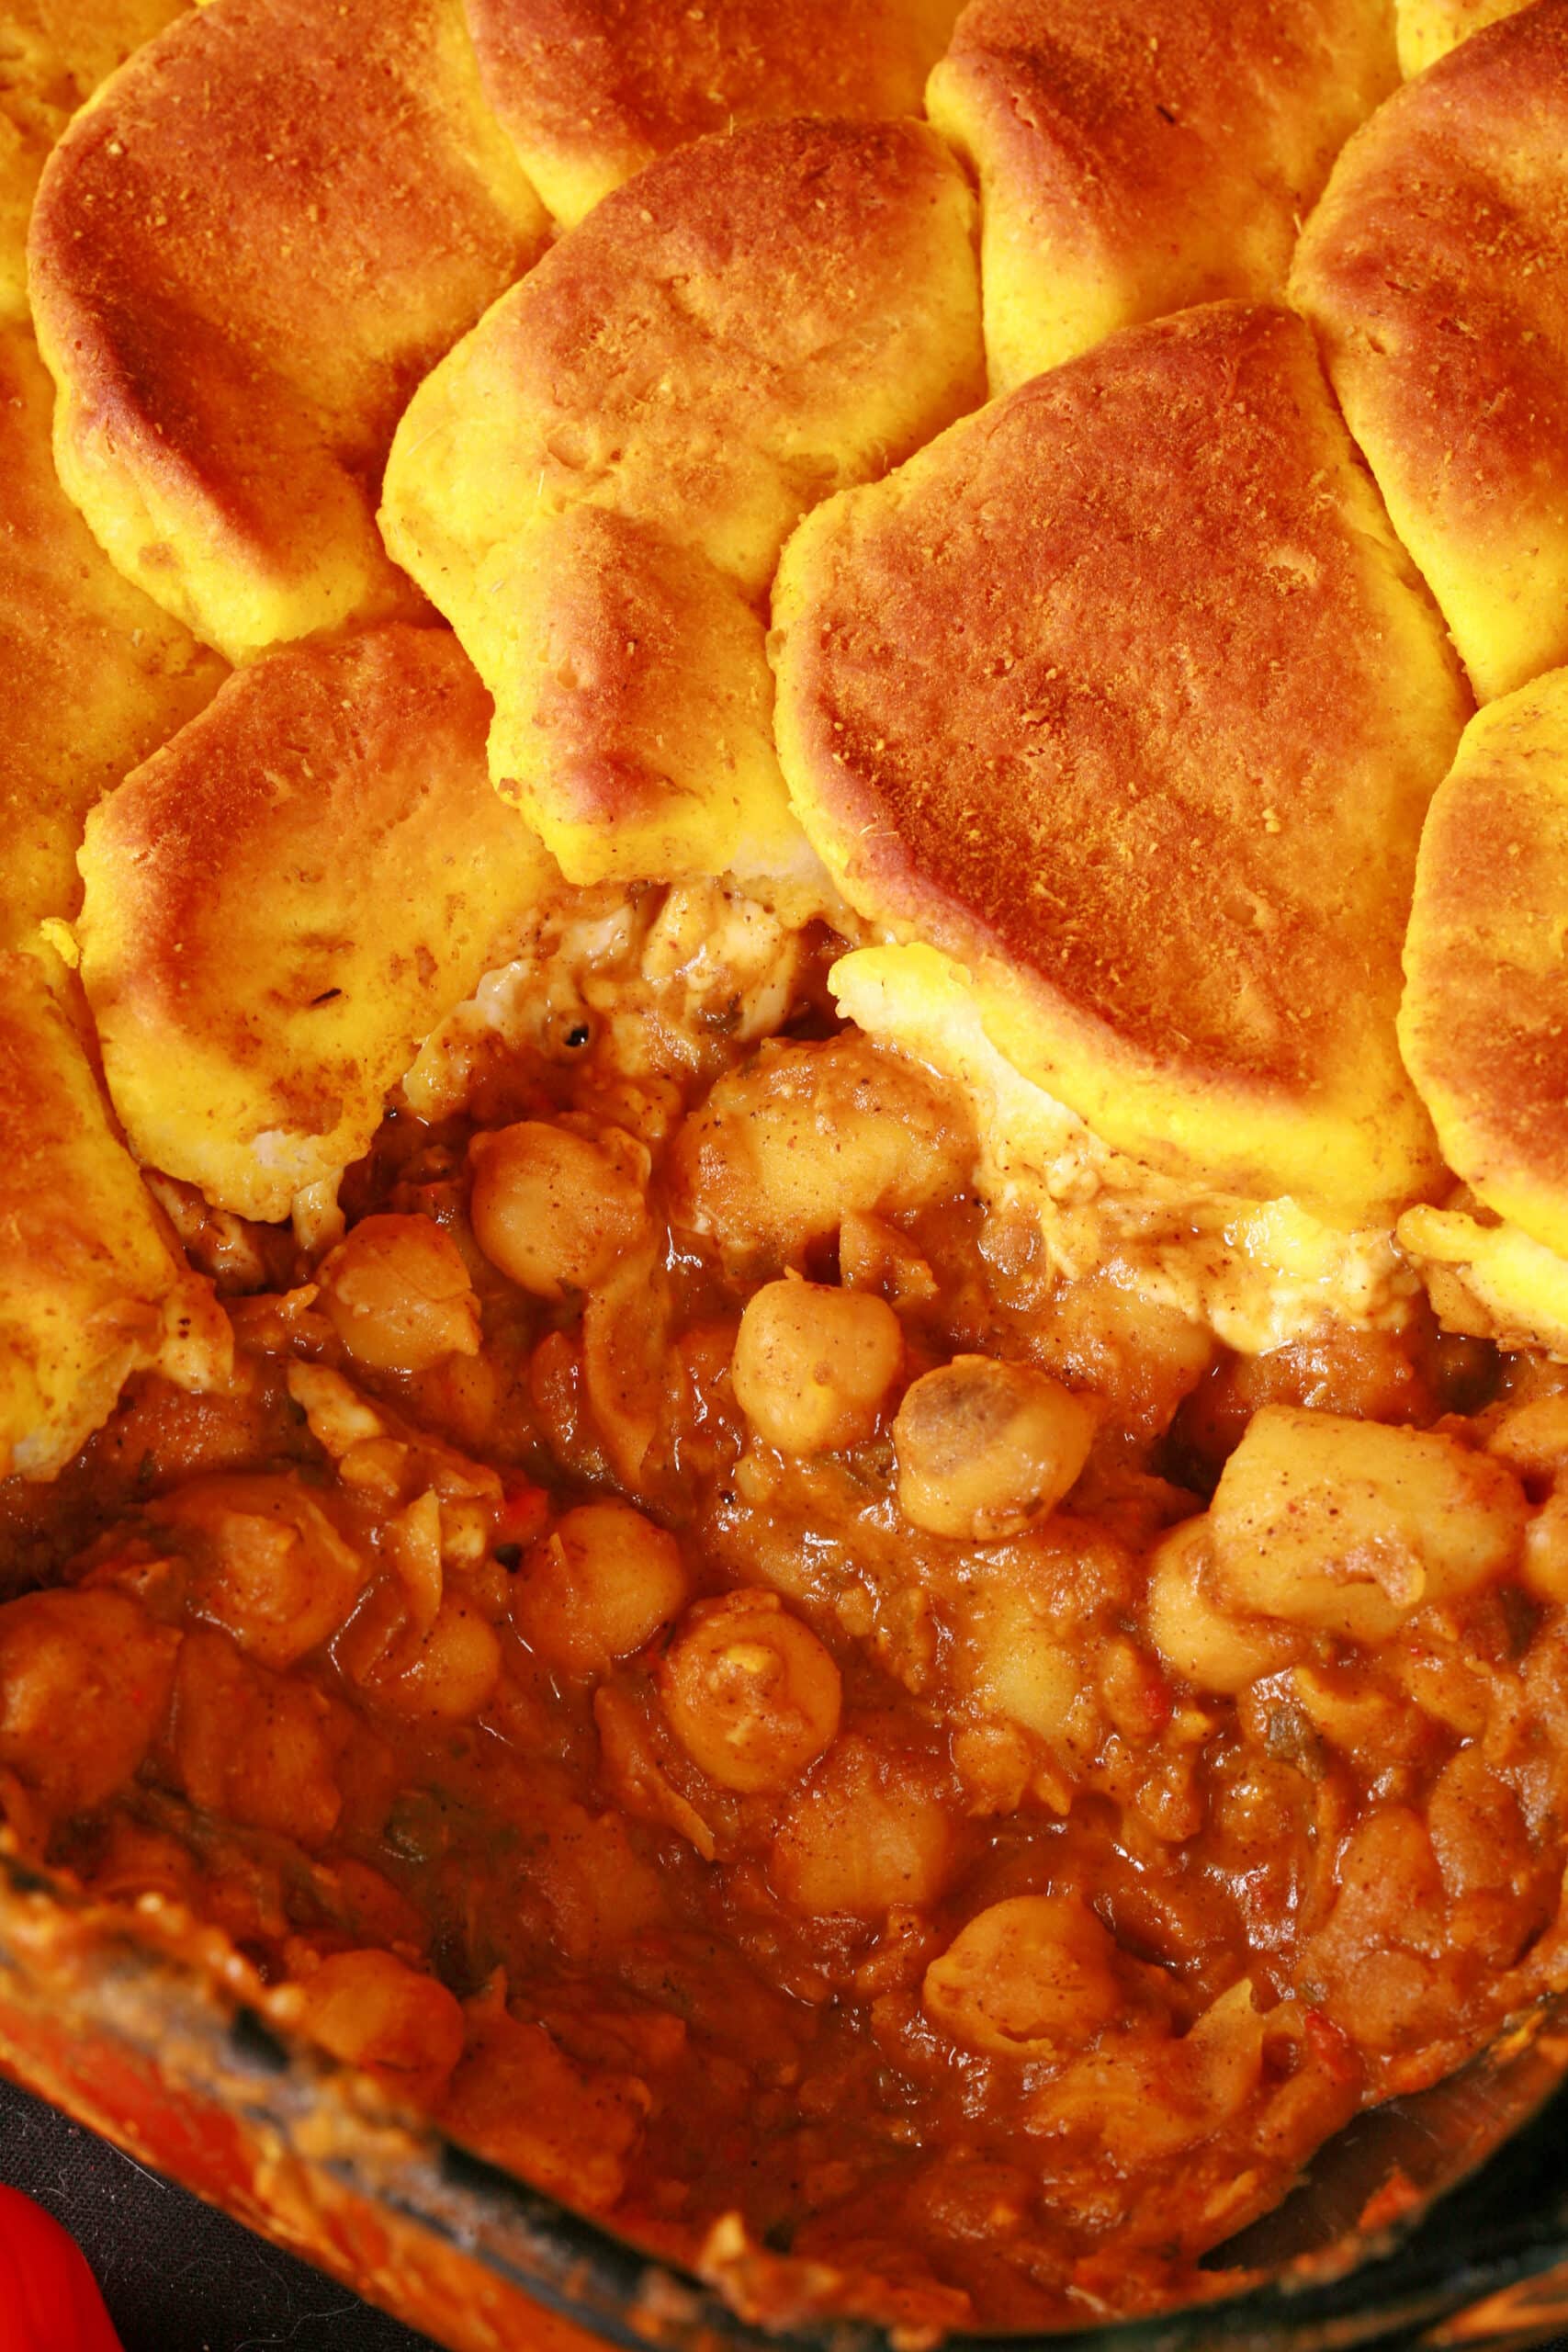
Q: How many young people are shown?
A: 0